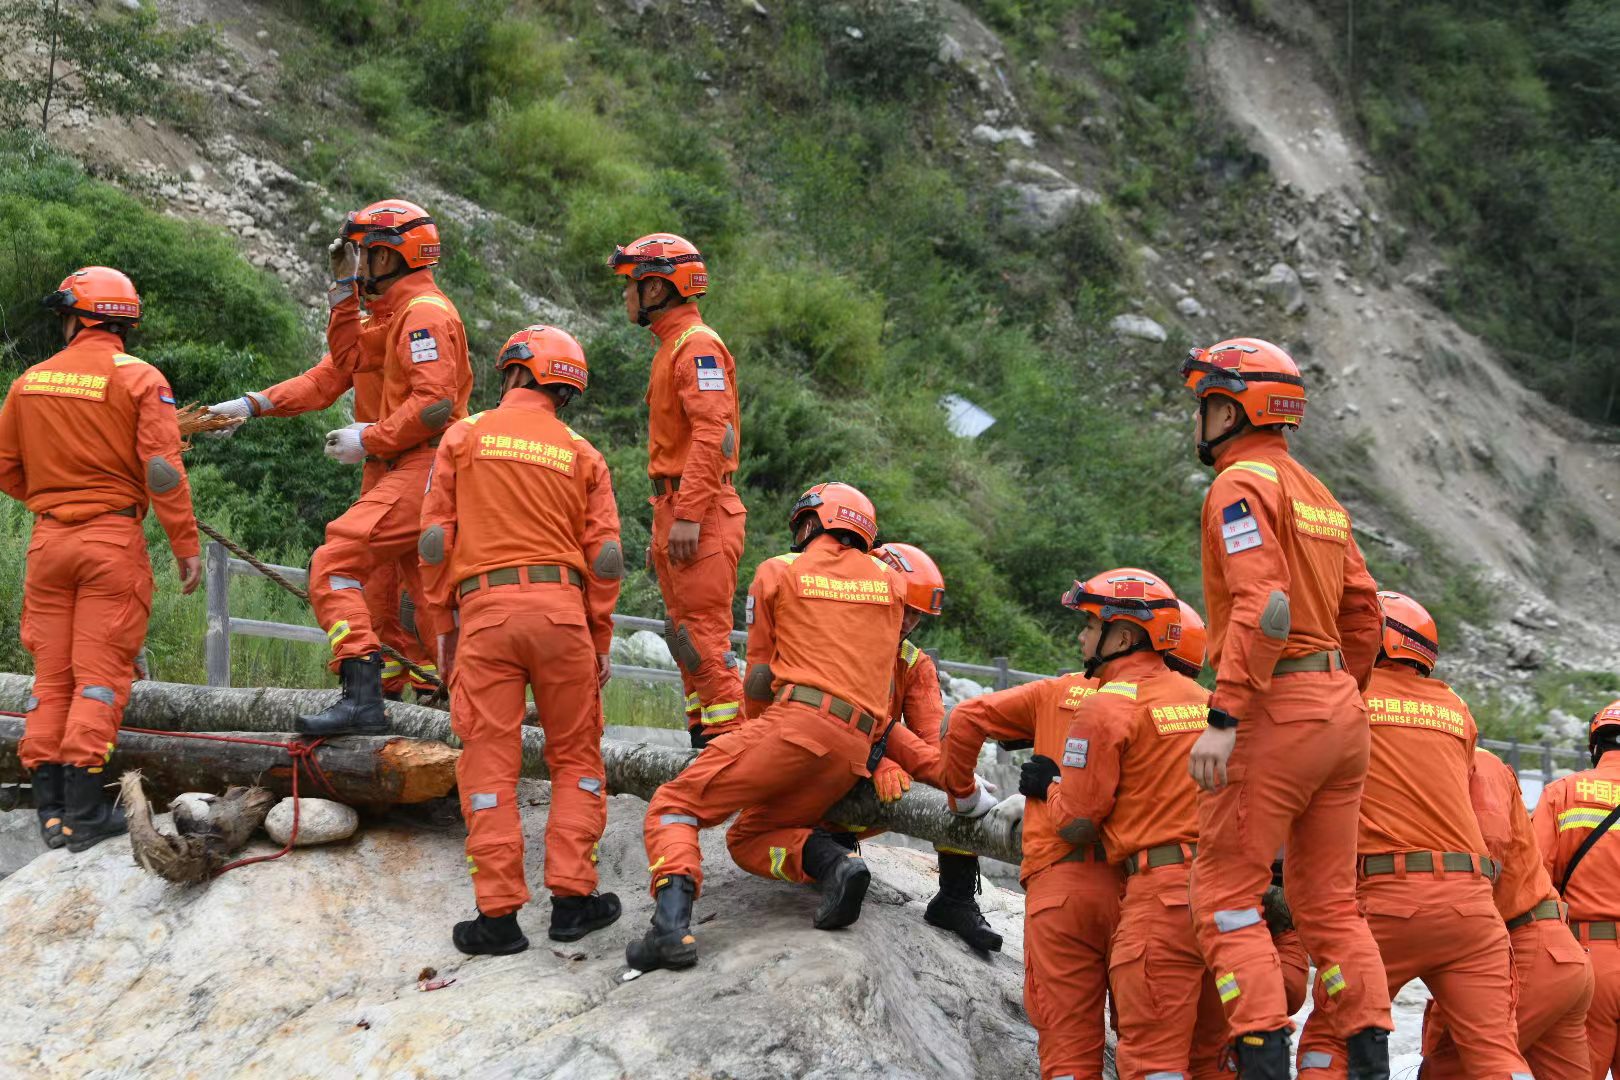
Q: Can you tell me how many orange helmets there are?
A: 11